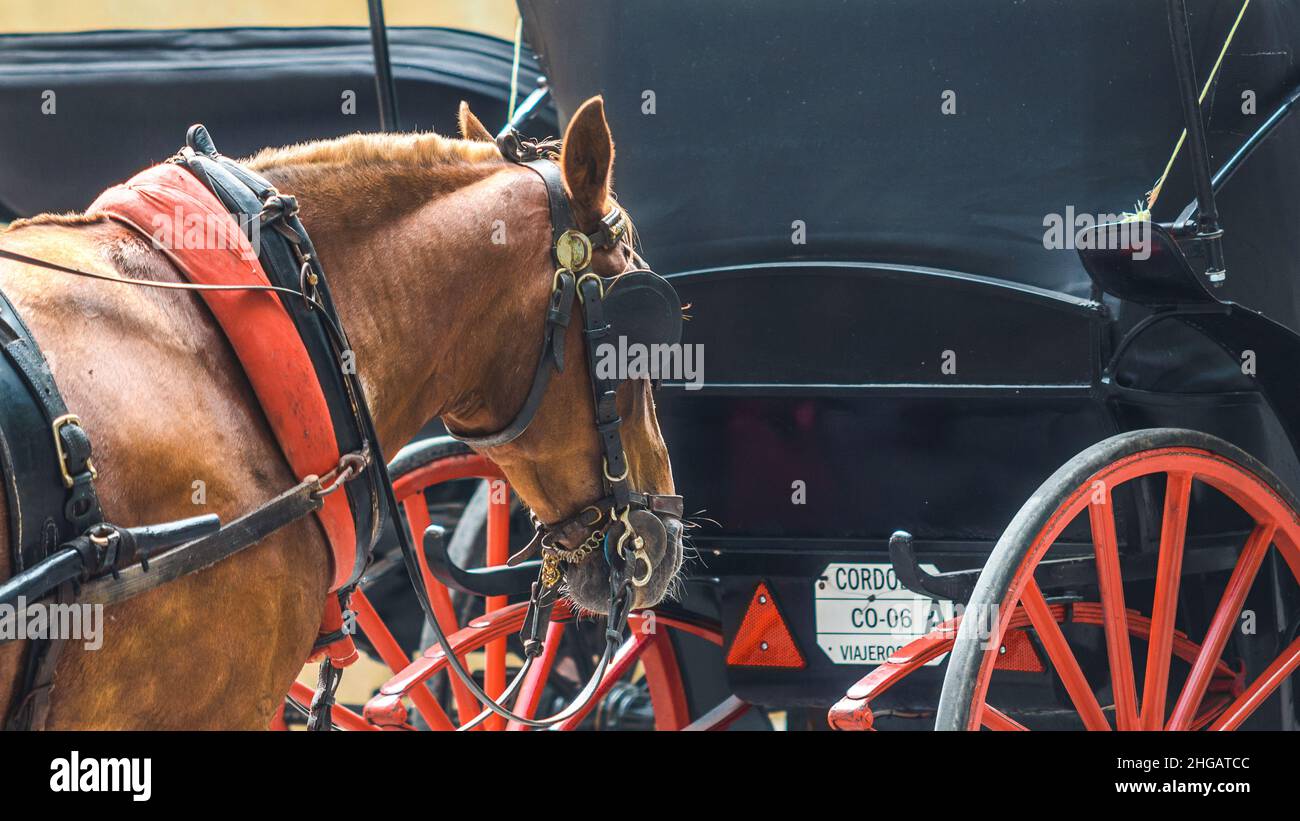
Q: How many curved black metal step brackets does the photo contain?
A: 2